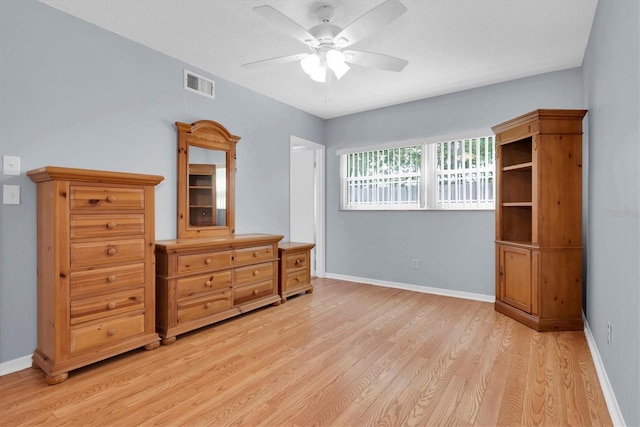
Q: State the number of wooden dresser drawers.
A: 14